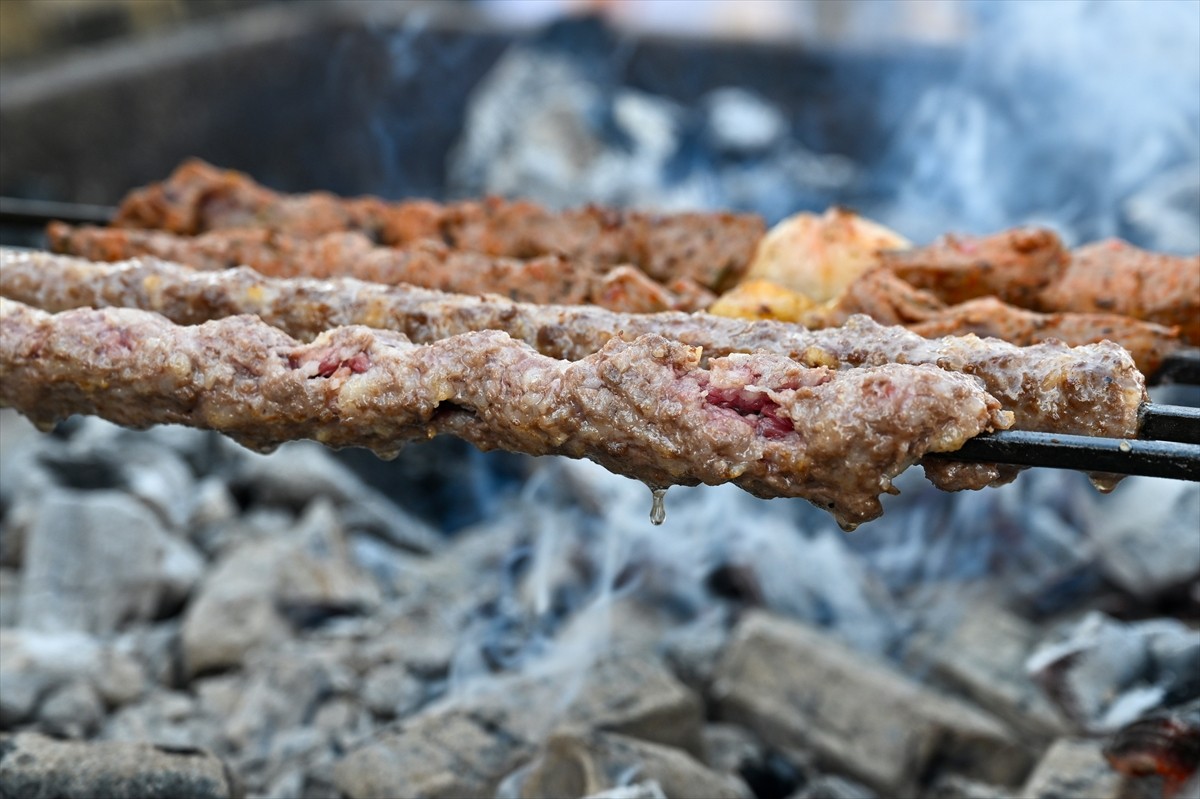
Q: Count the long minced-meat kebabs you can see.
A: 2